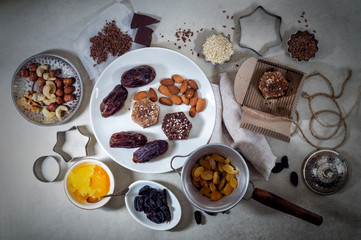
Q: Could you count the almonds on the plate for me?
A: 15